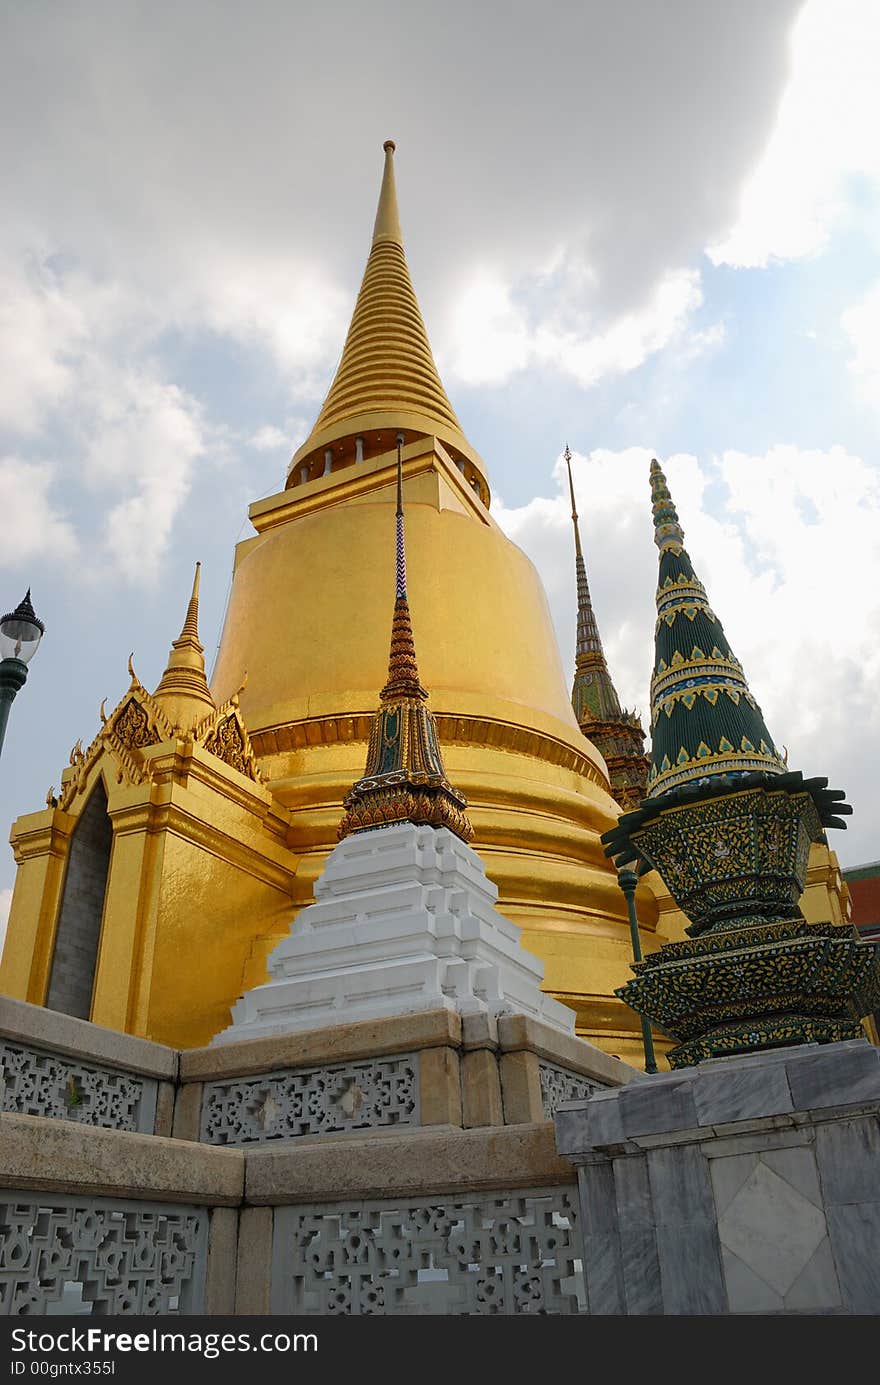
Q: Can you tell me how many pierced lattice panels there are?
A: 5